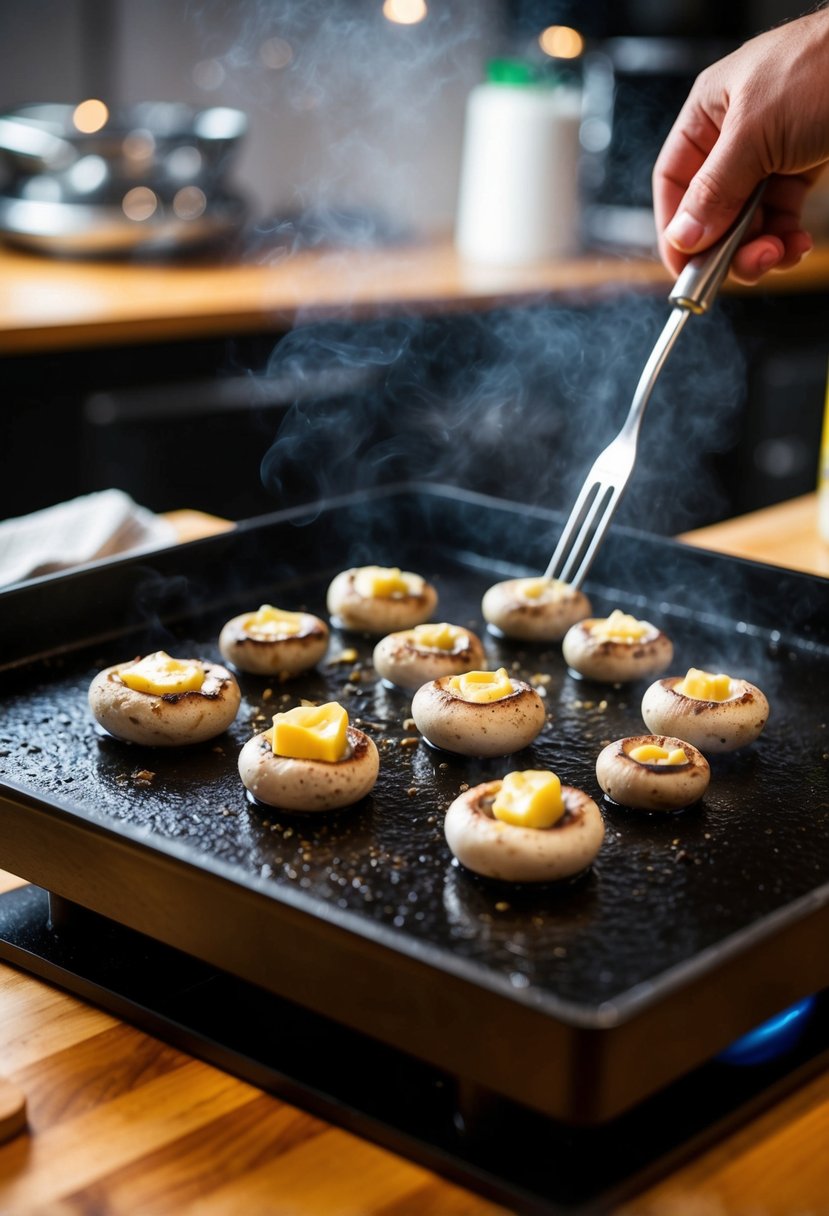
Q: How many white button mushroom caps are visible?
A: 11